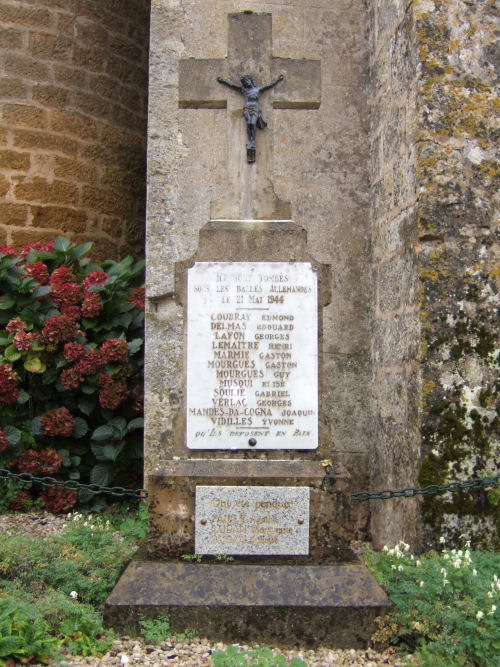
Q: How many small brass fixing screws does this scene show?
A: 2